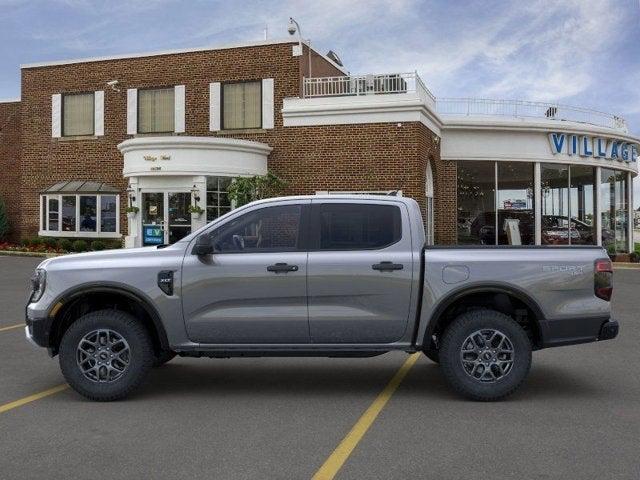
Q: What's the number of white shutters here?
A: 6